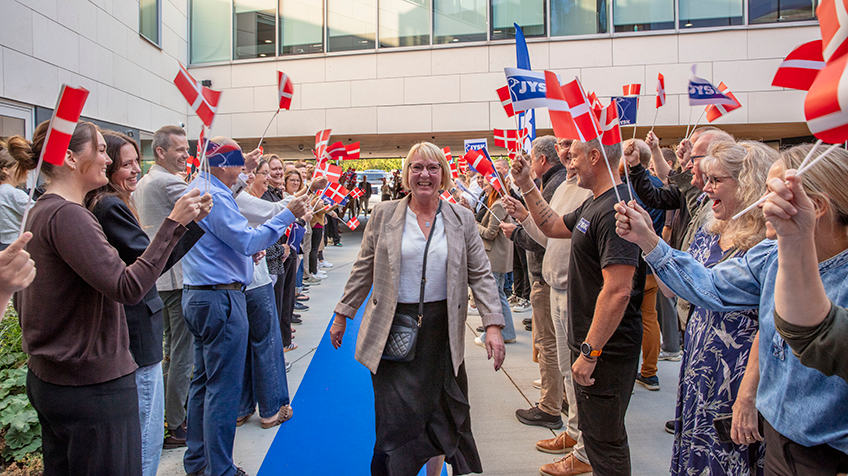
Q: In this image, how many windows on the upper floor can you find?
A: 12